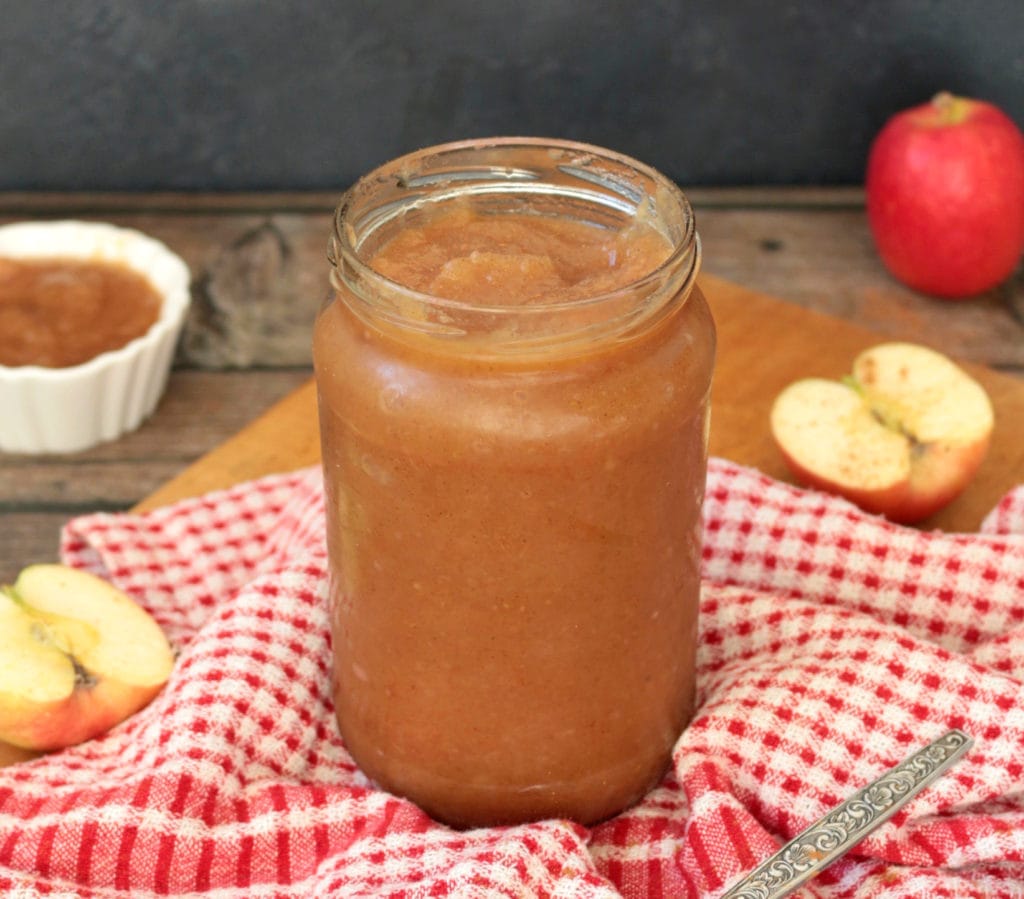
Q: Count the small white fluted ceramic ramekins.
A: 1